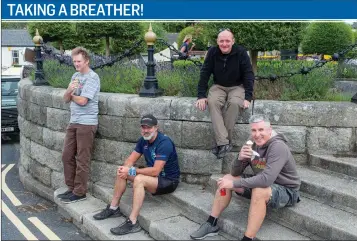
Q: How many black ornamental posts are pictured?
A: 2